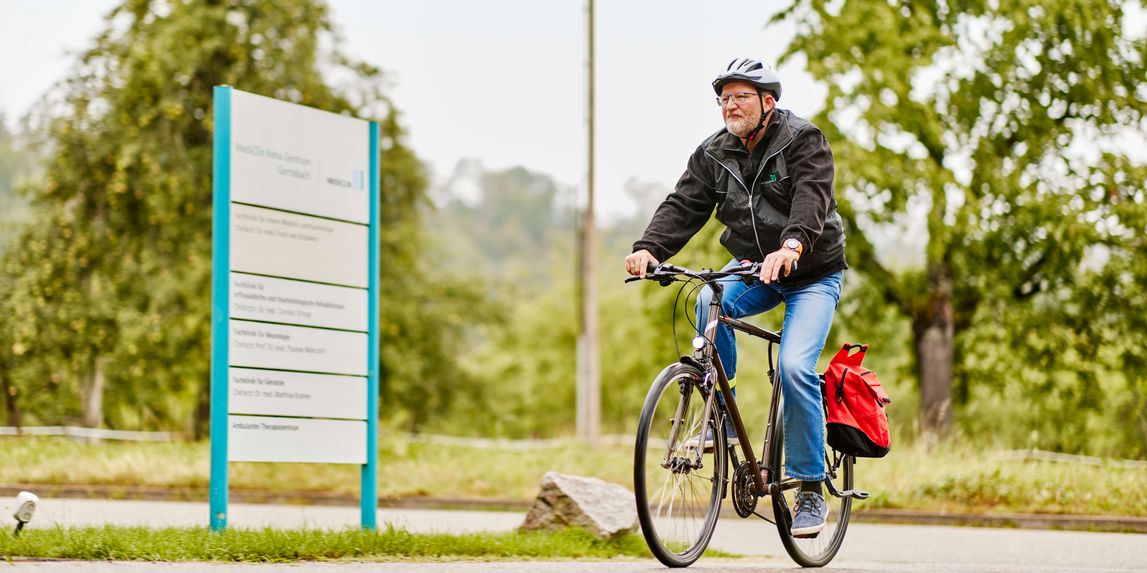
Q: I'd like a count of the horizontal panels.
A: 6